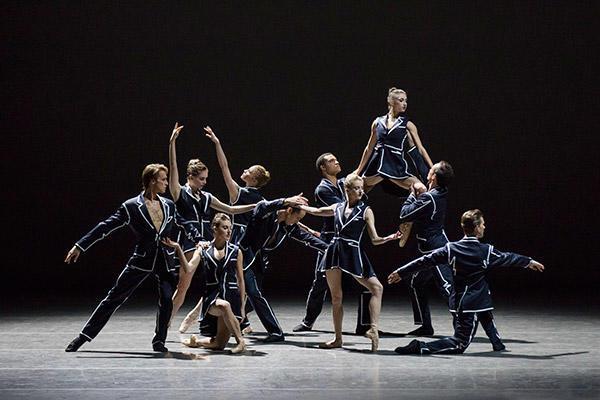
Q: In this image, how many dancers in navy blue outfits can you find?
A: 10